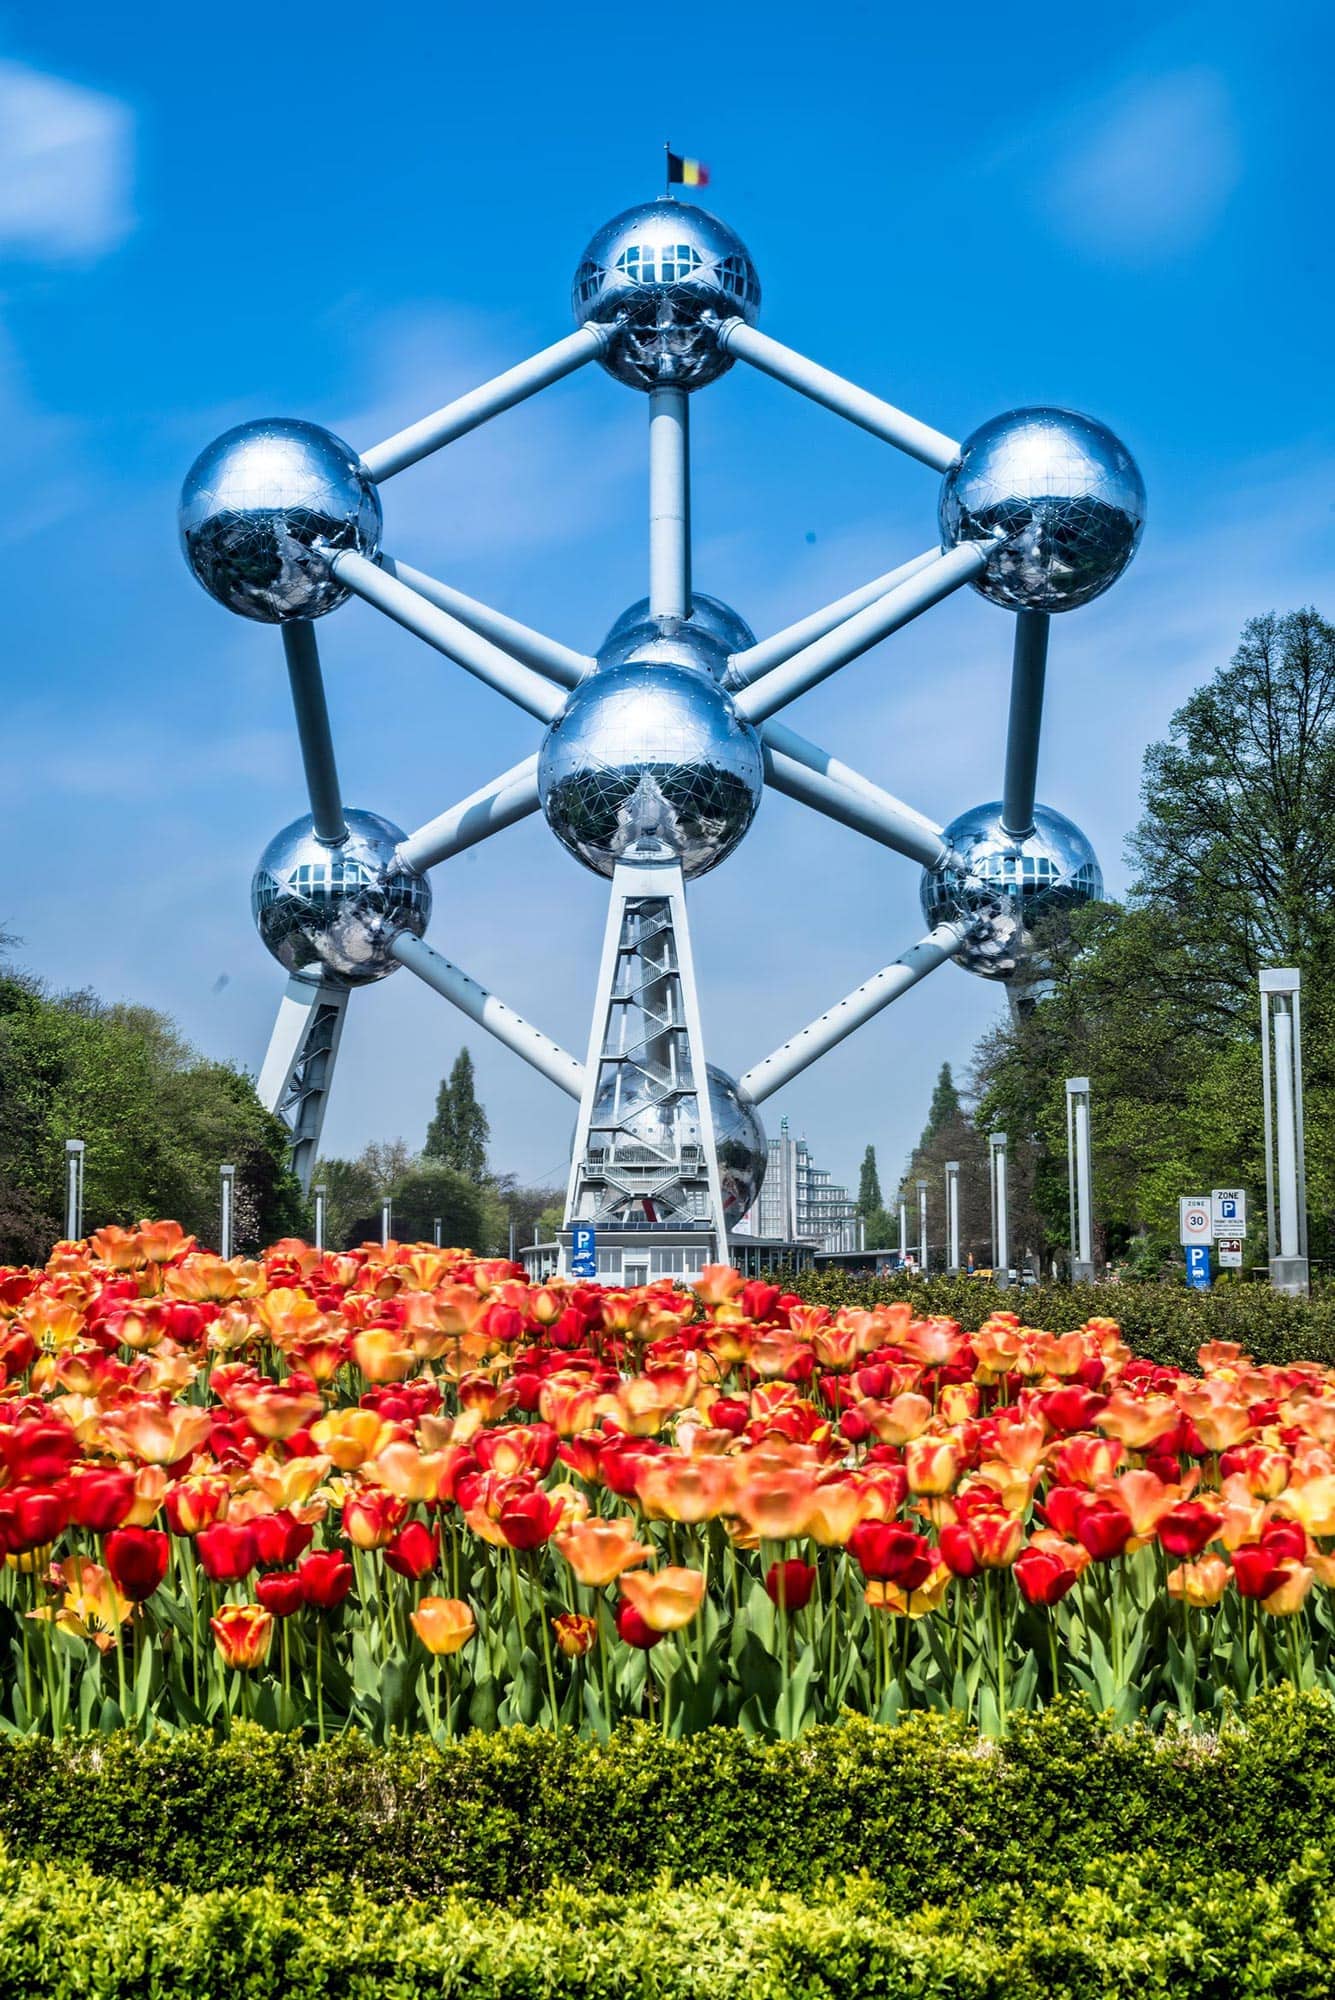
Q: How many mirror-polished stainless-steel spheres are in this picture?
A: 9